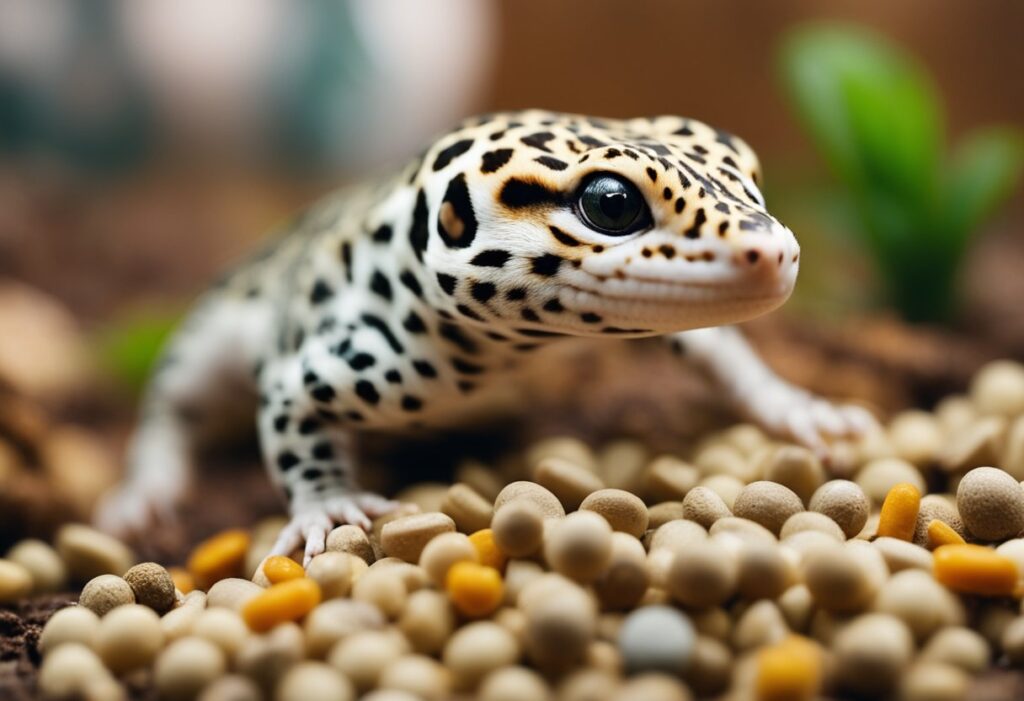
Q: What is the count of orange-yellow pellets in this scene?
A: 10